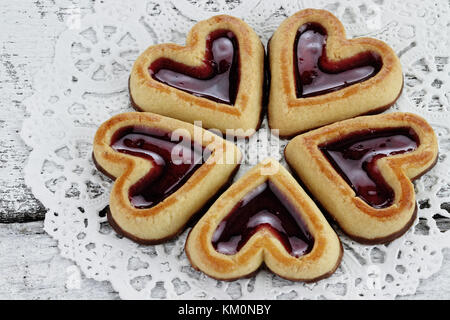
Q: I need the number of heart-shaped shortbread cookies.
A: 5